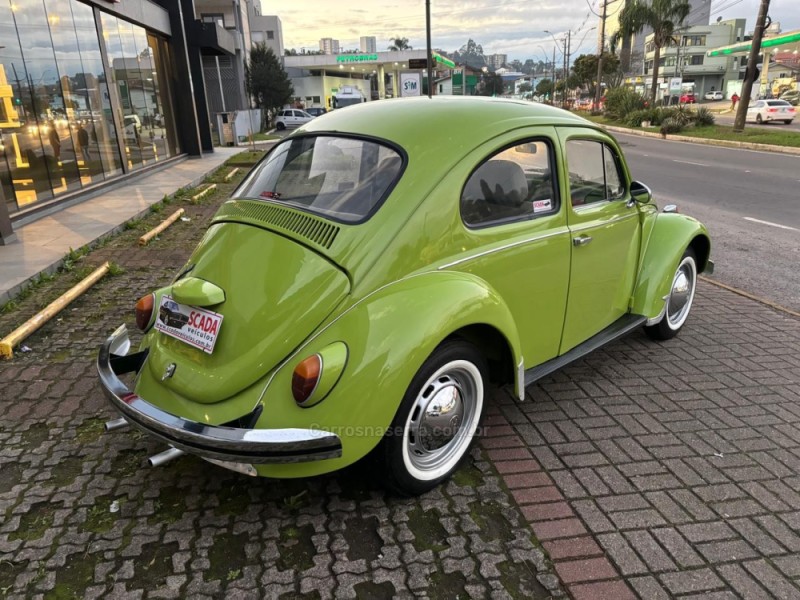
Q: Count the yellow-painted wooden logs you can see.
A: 4